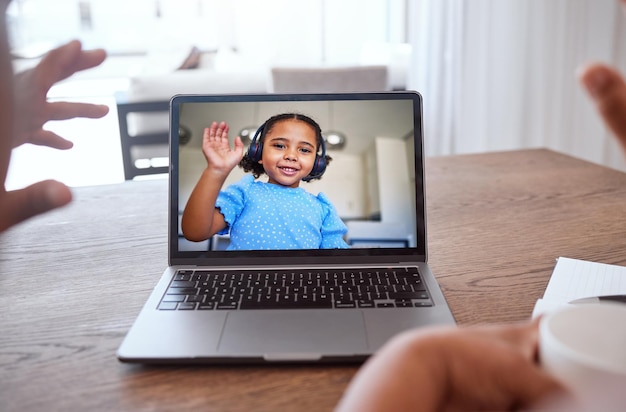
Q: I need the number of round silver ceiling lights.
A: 3